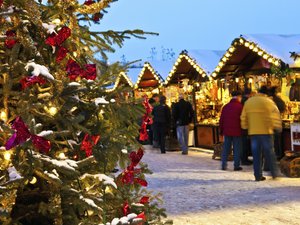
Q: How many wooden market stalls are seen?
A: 4